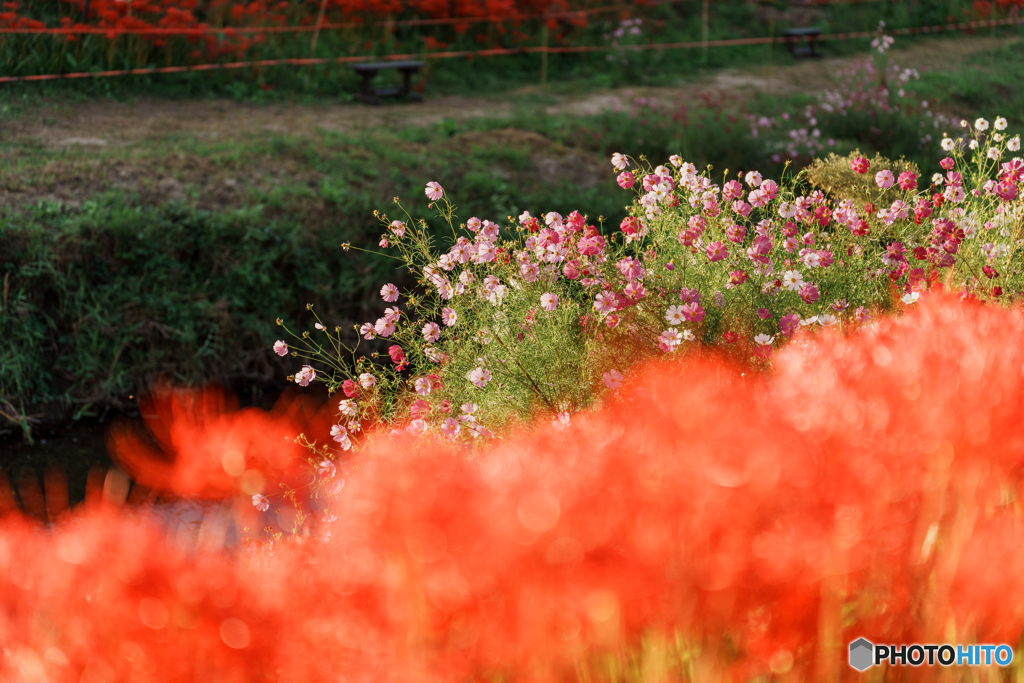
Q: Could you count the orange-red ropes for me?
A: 2